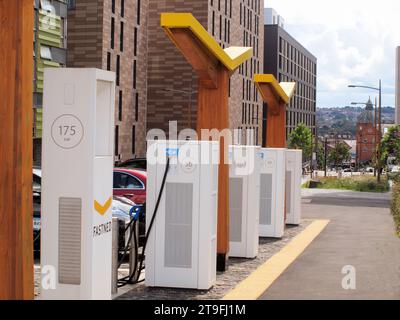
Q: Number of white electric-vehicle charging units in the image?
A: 5